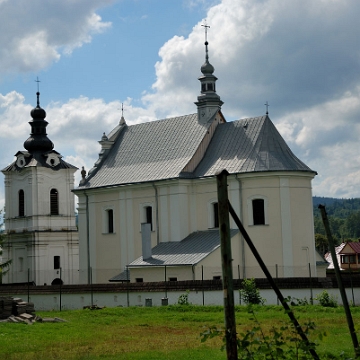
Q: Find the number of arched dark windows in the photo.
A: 6